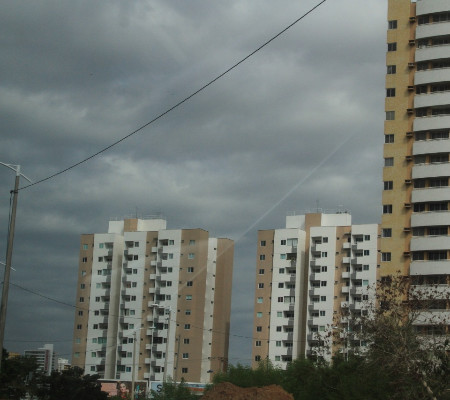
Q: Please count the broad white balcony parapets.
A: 15